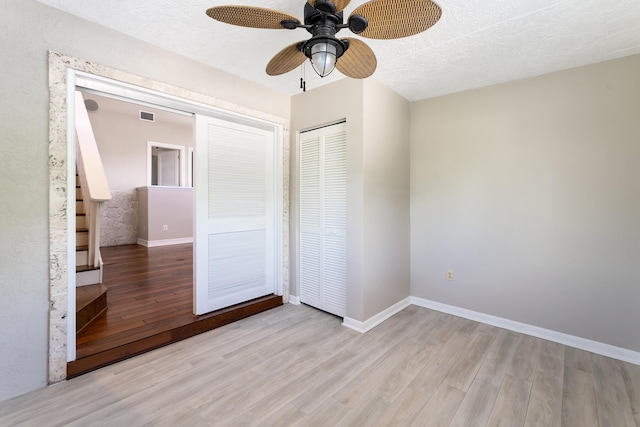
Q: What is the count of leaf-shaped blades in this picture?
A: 5